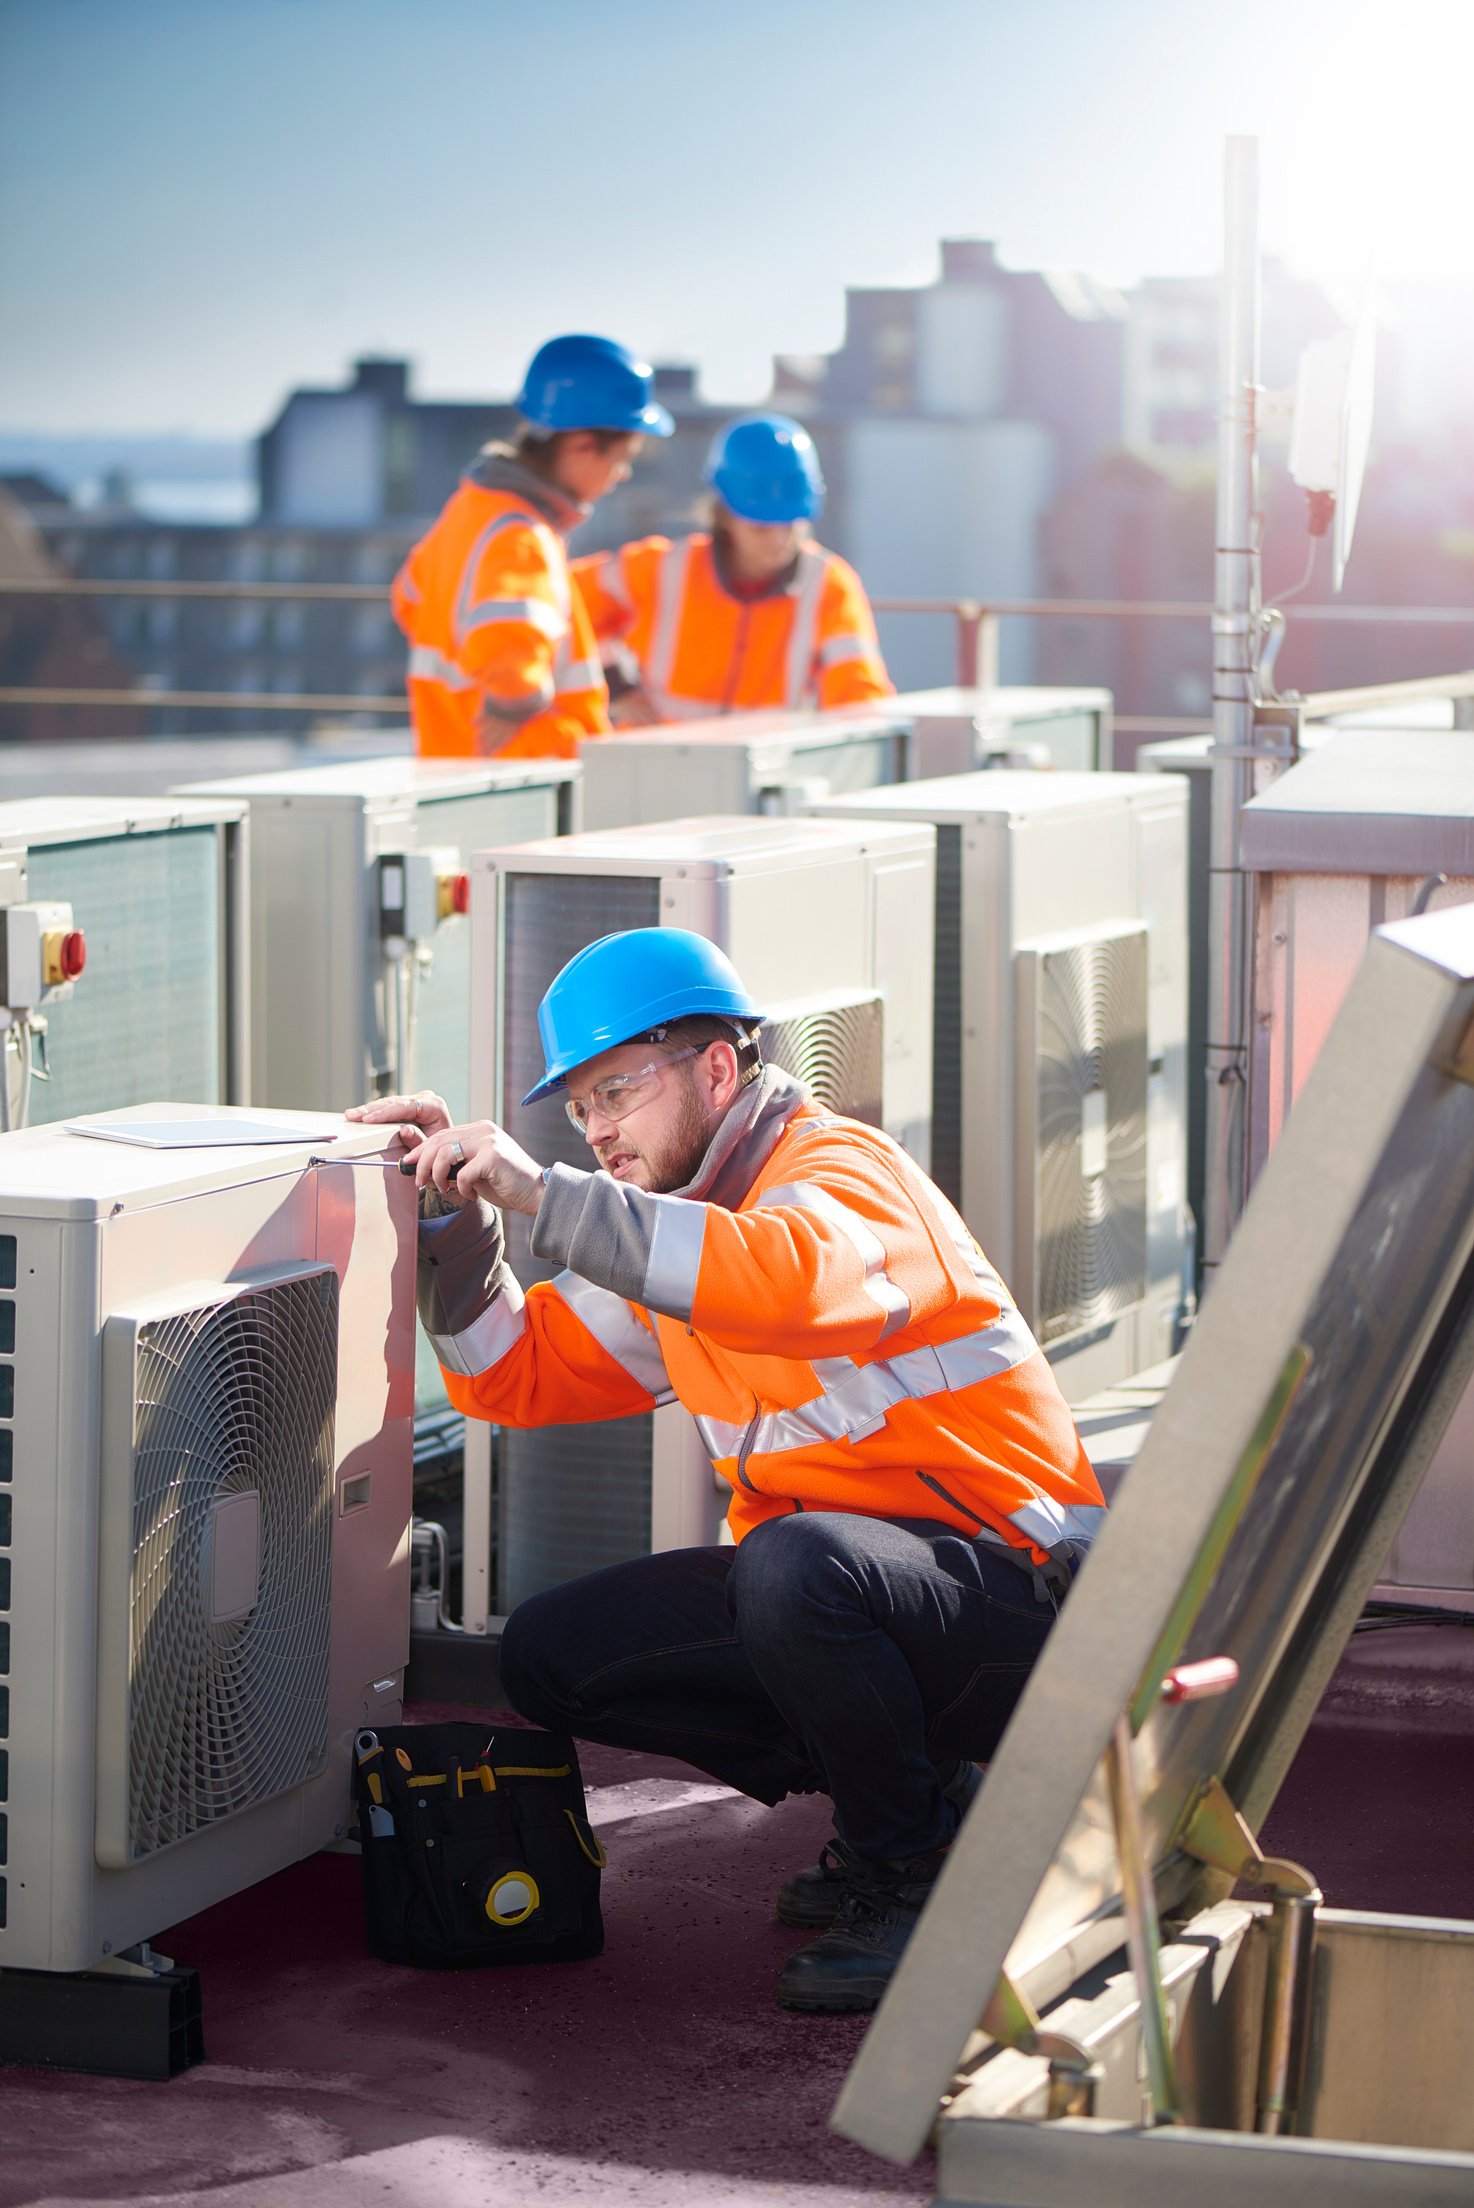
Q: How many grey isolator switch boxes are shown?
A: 2